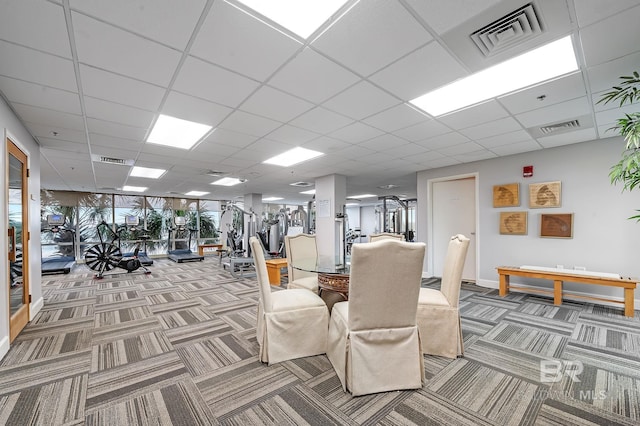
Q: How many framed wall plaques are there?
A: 4